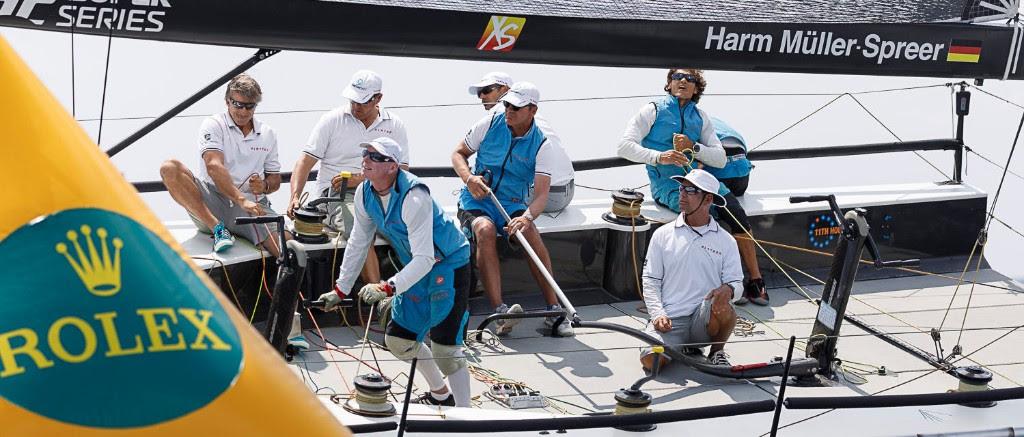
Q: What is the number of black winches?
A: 5